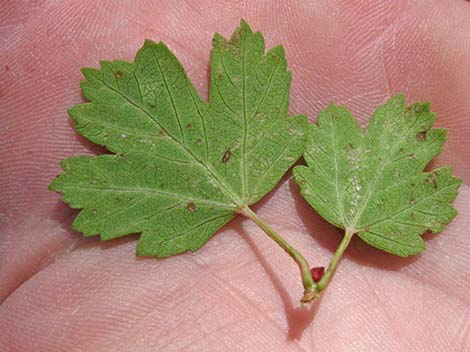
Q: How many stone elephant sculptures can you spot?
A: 0